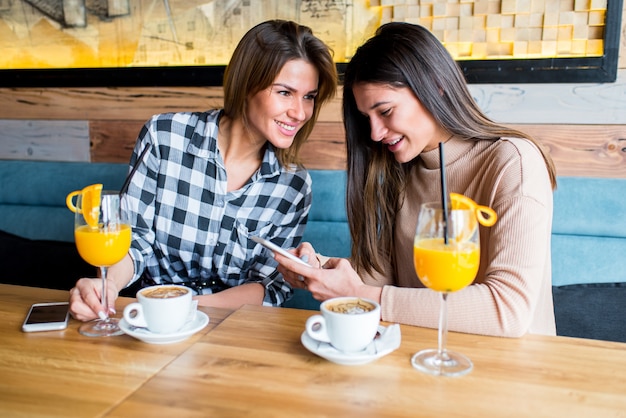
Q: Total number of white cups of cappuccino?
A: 2